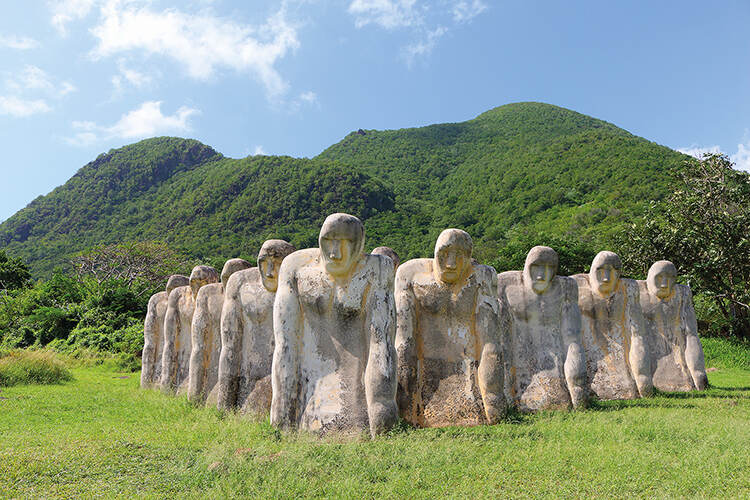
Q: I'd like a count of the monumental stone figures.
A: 10